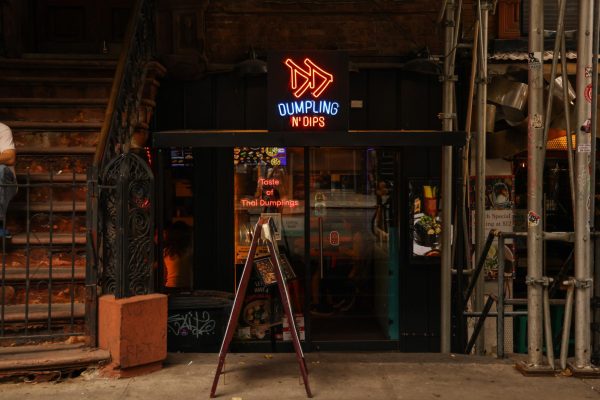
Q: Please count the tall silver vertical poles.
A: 4